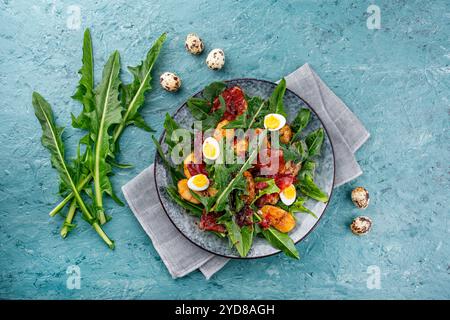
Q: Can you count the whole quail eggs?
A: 5